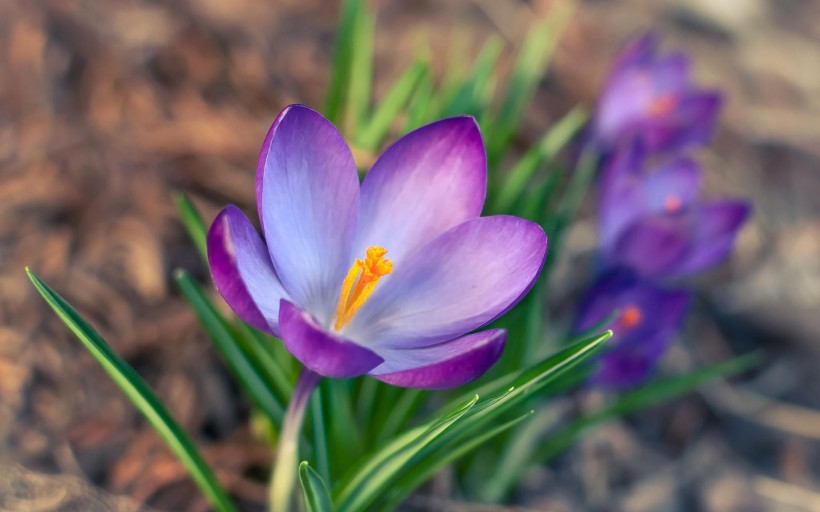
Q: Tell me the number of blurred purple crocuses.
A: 3